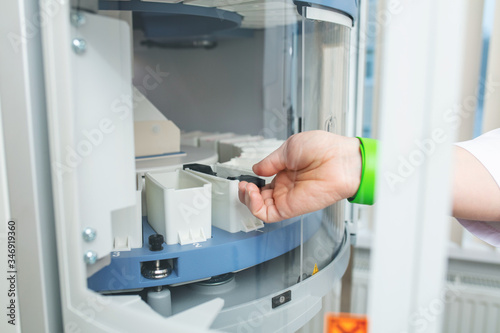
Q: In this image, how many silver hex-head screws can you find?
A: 4